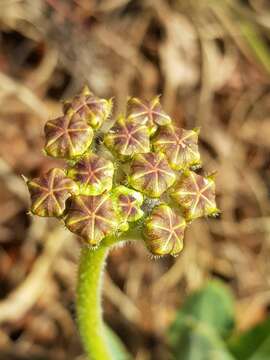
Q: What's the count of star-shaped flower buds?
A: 12